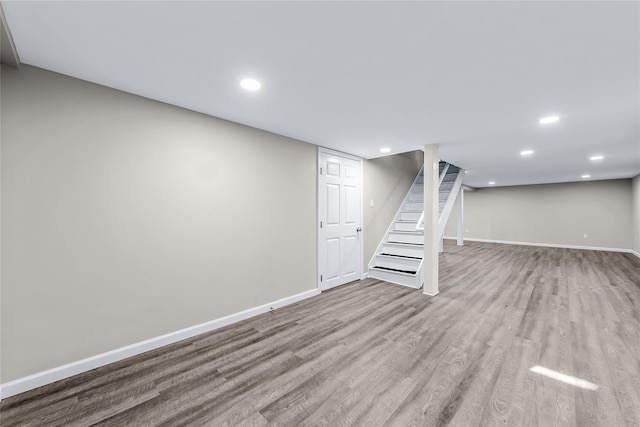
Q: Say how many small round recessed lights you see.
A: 7